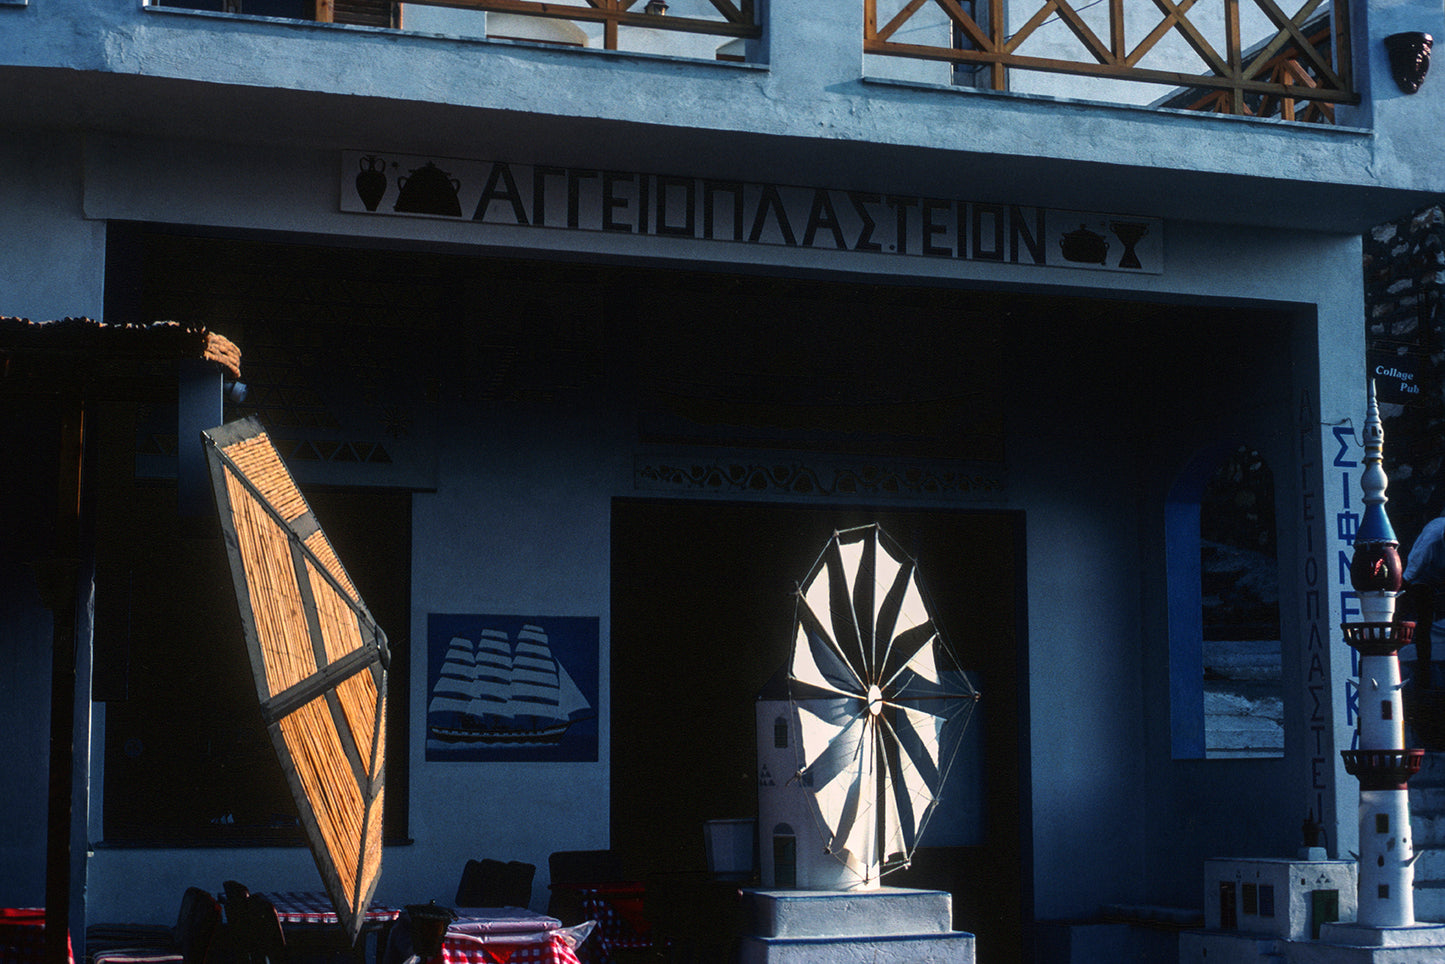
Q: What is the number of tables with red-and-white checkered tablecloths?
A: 4